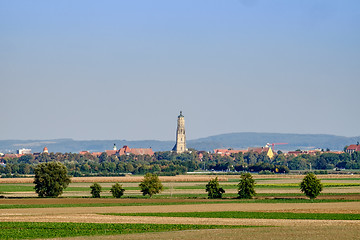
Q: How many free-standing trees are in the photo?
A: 7